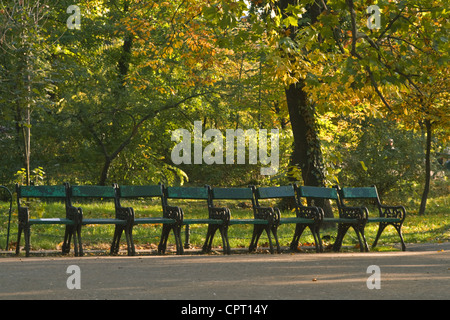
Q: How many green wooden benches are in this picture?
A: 8